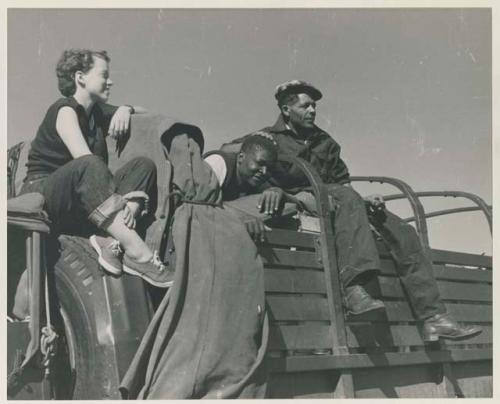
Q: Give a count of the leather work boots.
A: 2